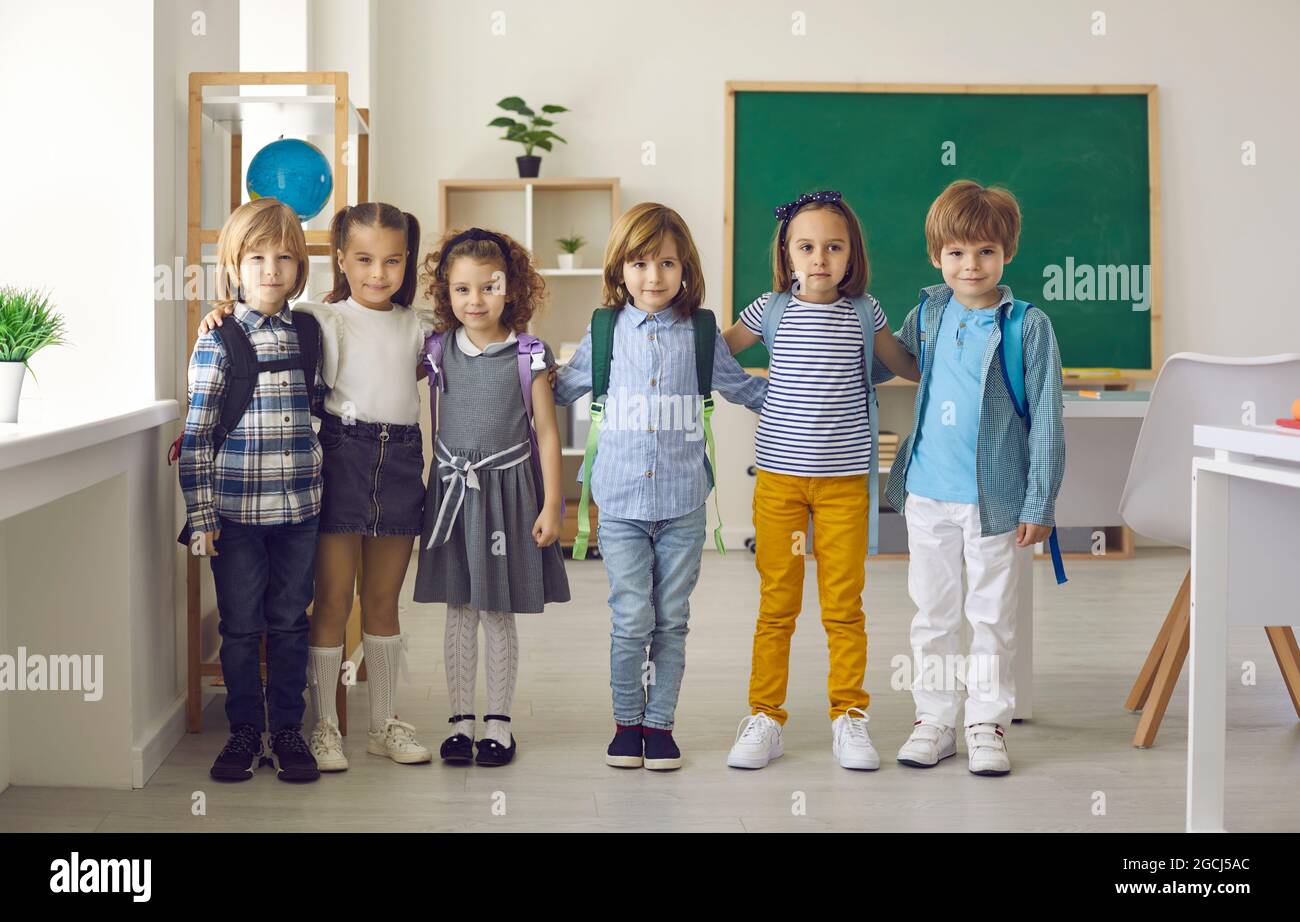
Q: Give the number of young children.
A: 6